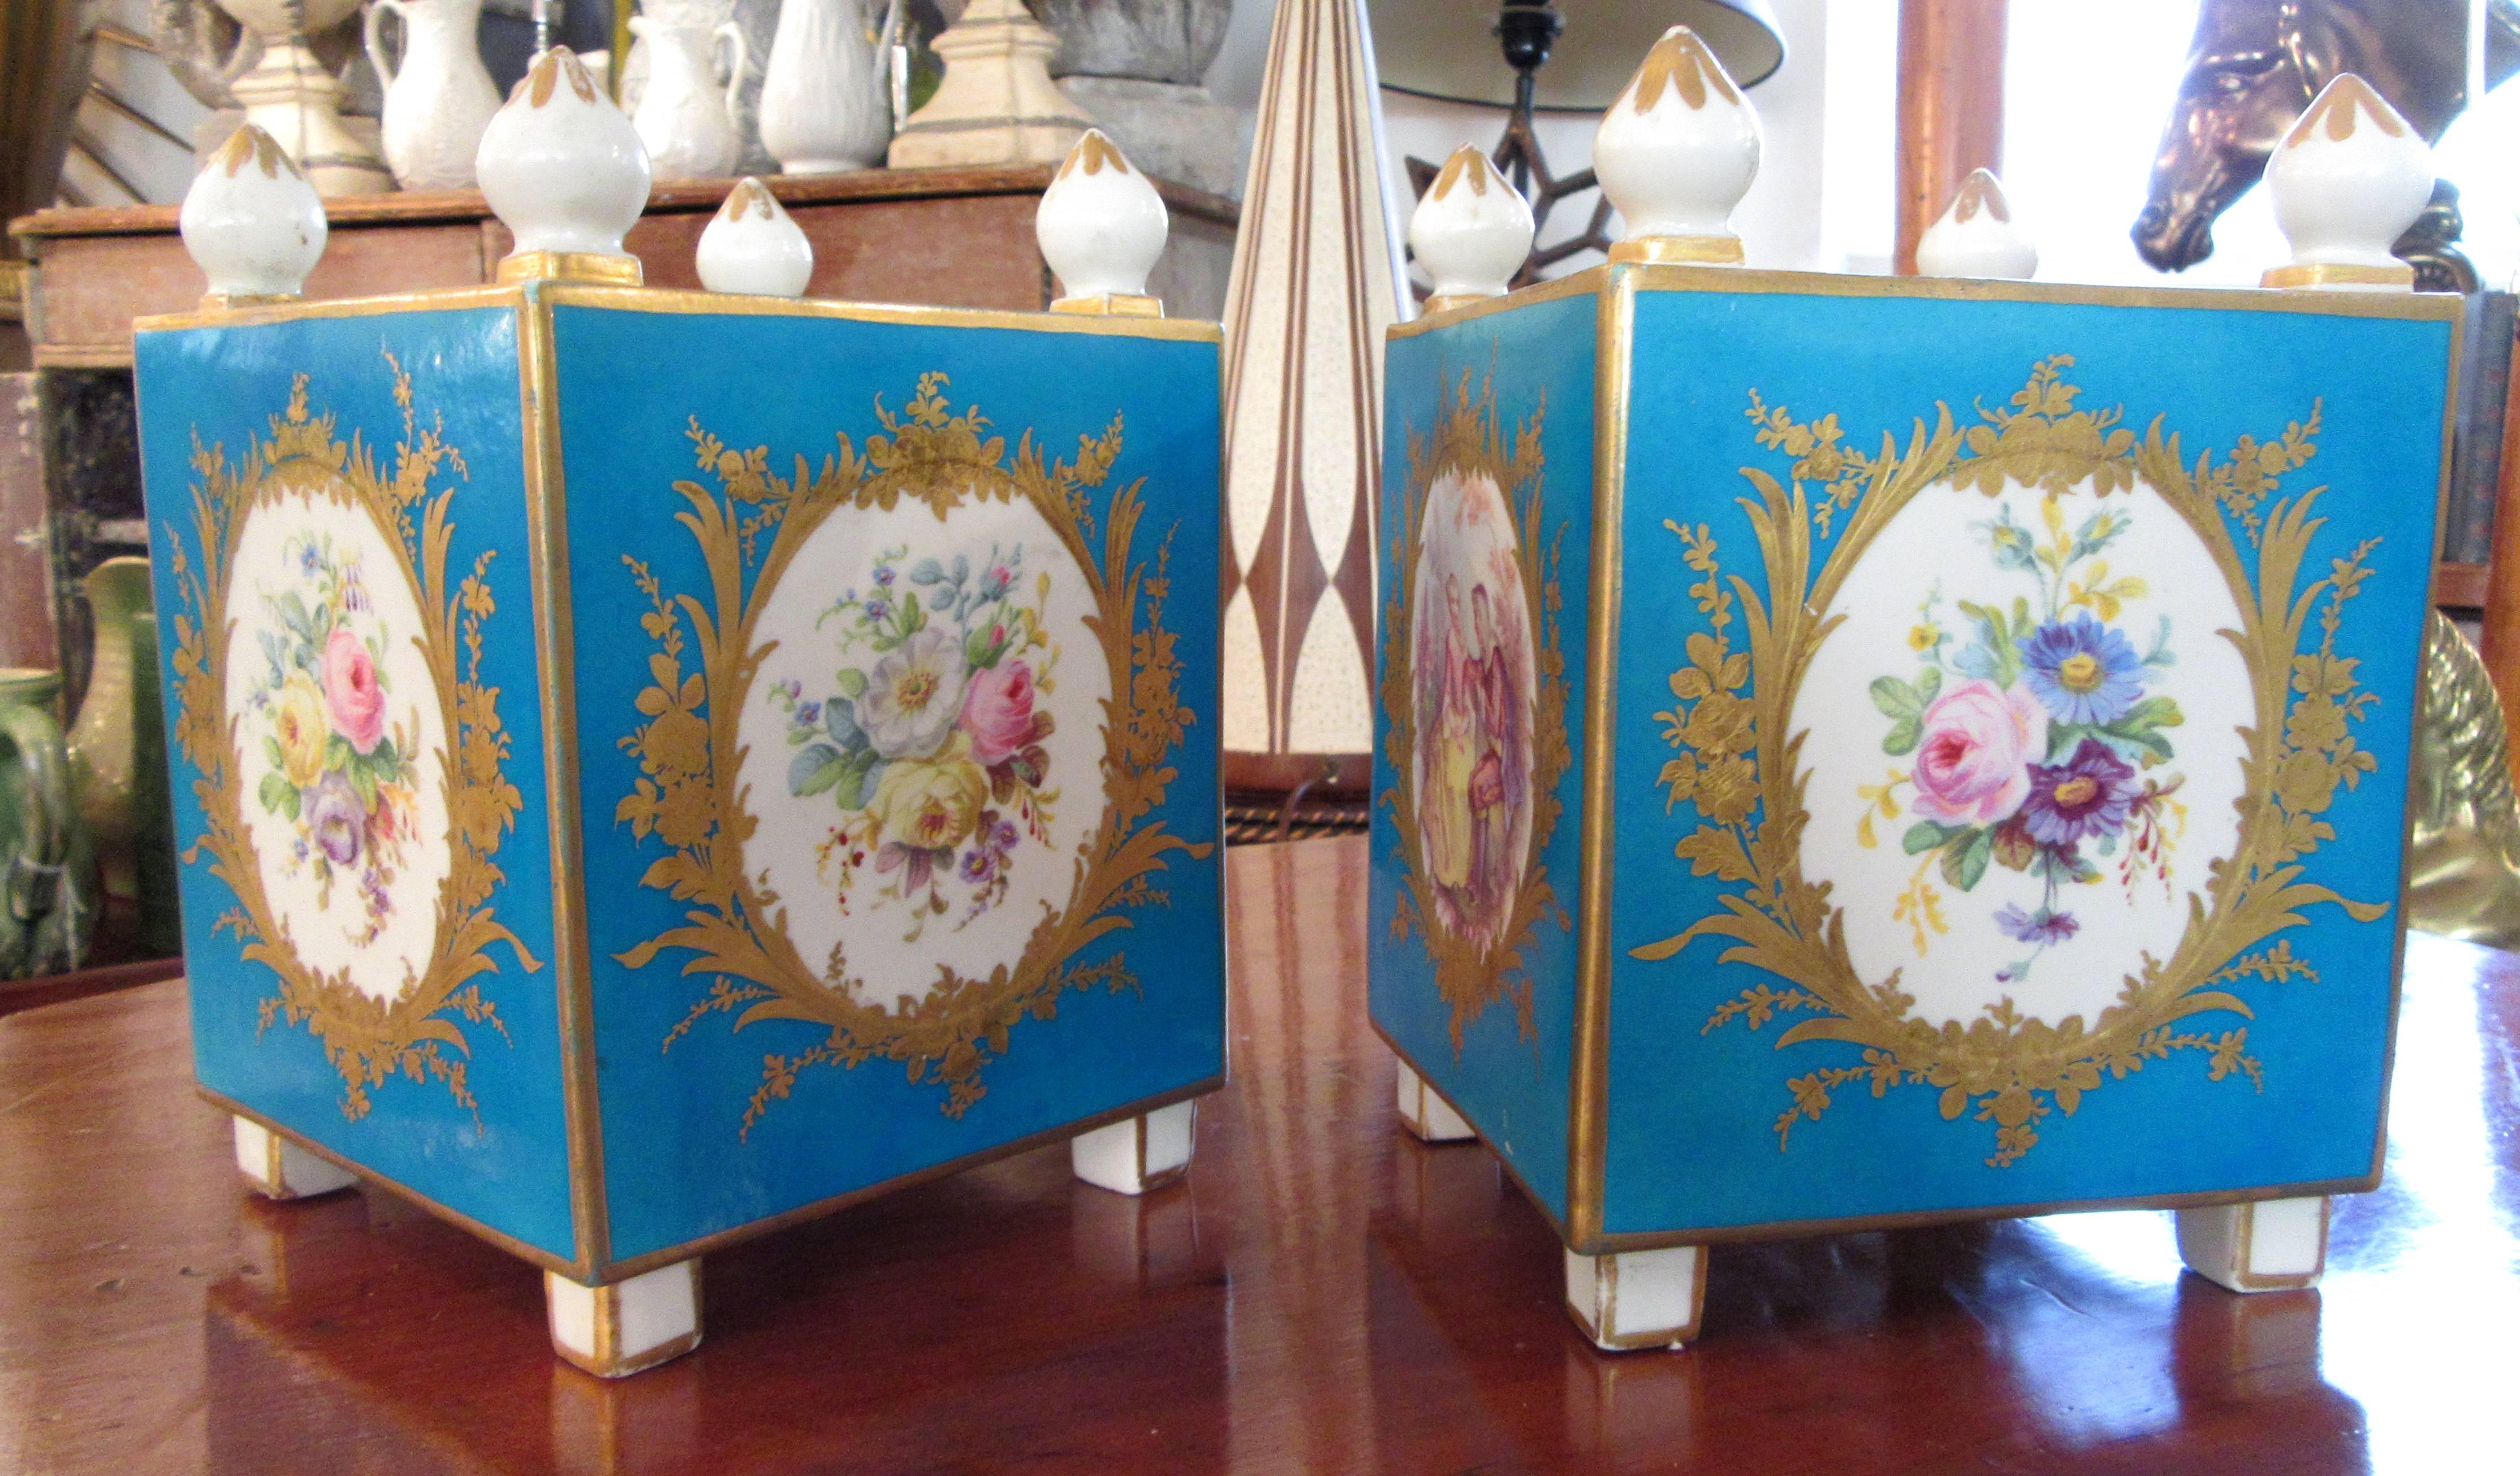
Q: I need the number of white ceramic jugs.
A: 3